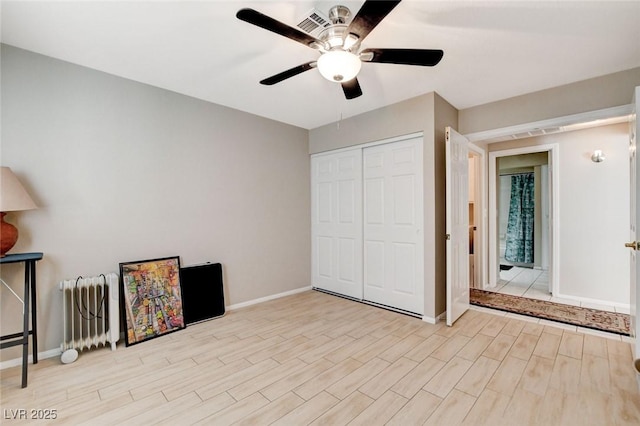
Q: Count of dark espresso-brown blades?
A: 5